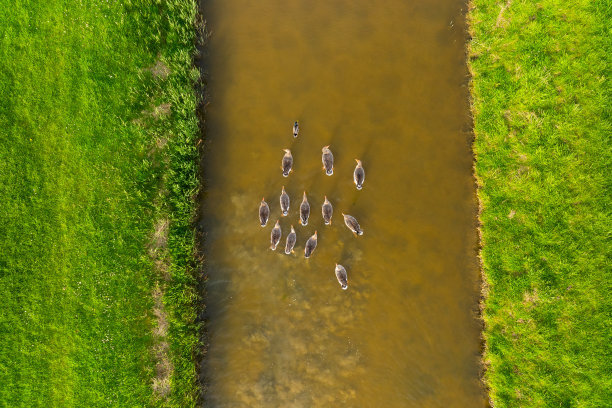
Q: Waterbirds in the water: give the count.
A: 13